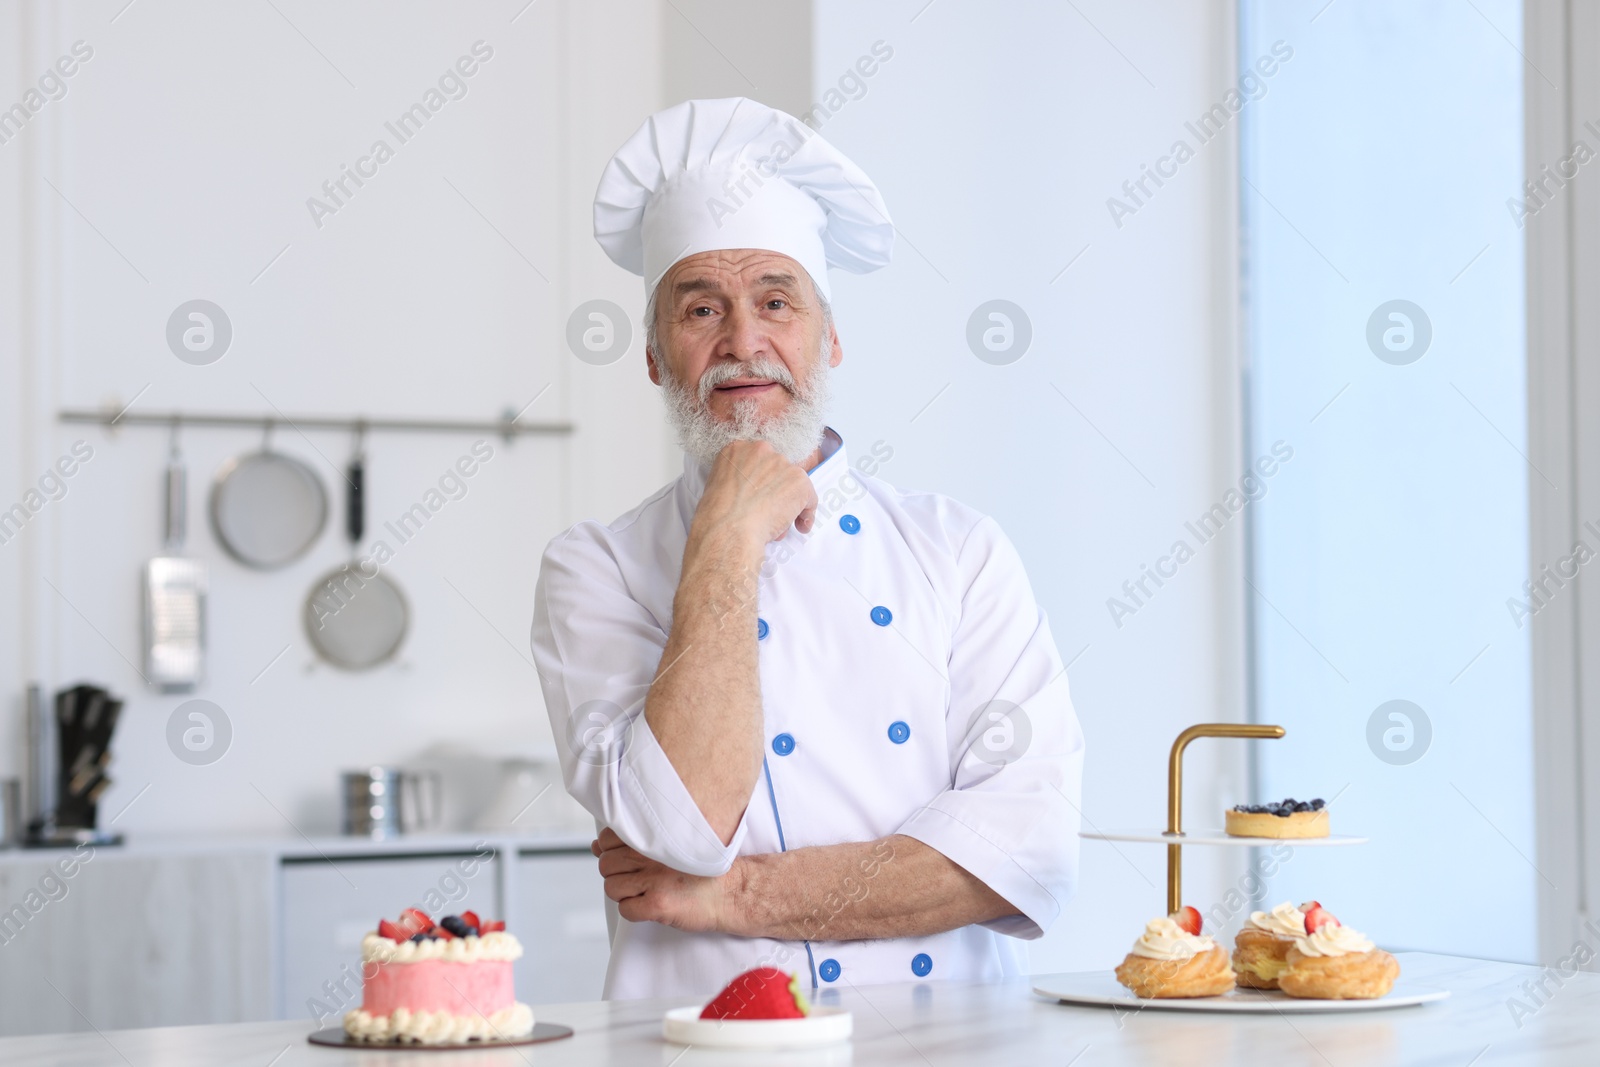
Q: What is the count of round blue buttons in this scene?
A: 7